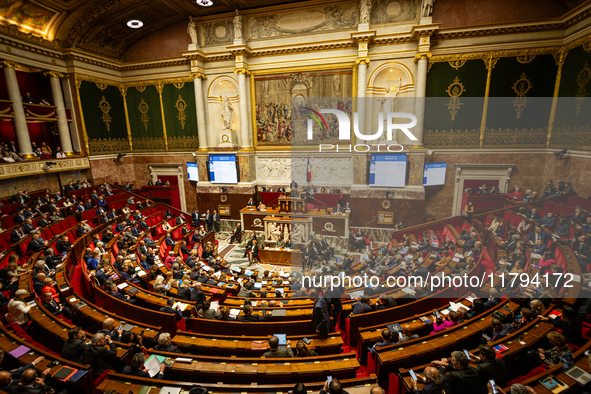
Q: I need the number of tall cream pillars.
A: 6